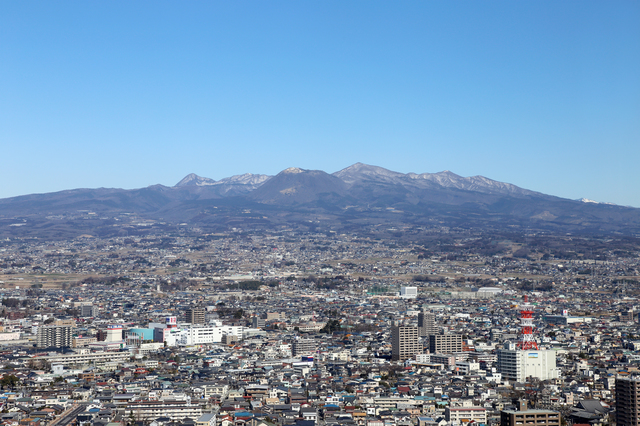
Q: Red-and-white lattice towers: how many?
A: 1